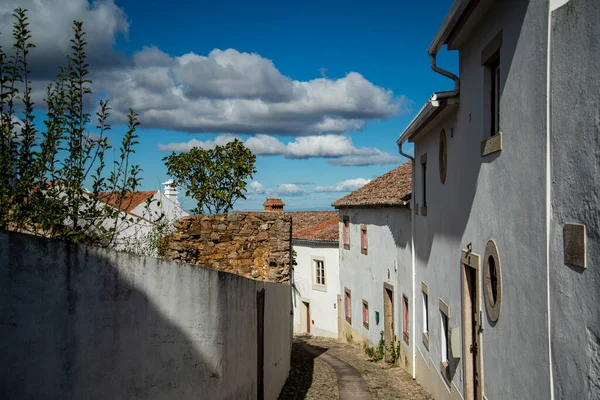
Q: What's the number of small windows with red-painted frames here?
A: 5